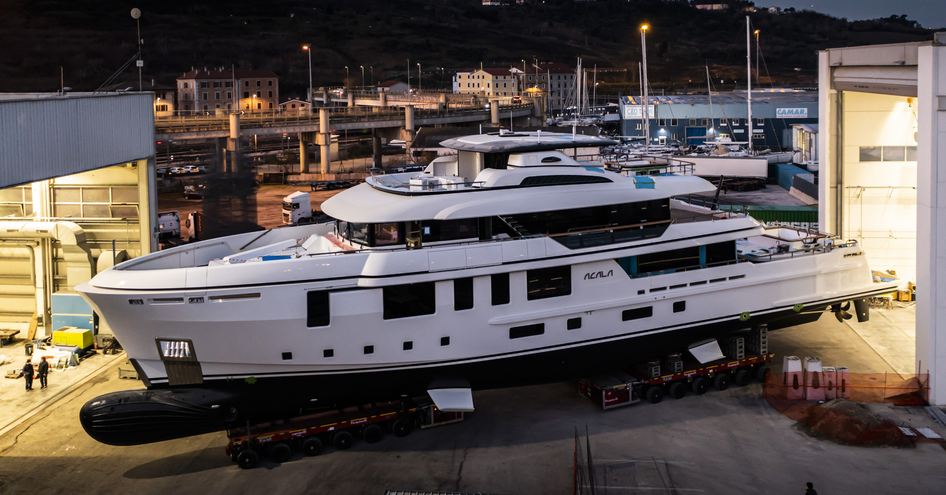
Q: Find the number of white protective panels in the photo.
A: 2